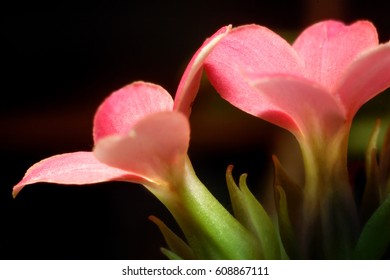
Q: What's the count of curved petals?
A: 8